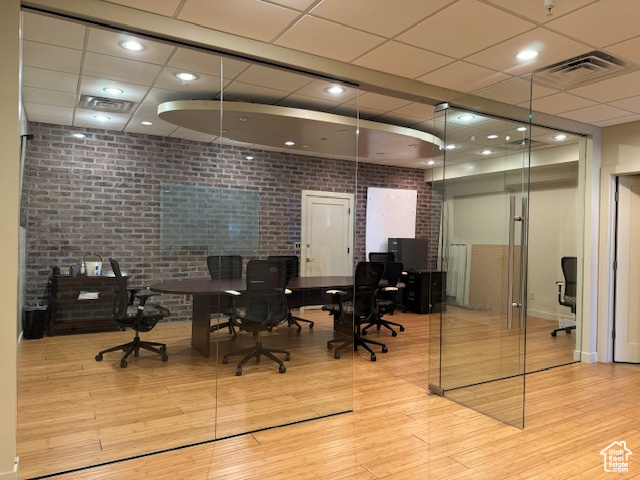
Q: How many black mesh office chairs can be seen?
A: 8